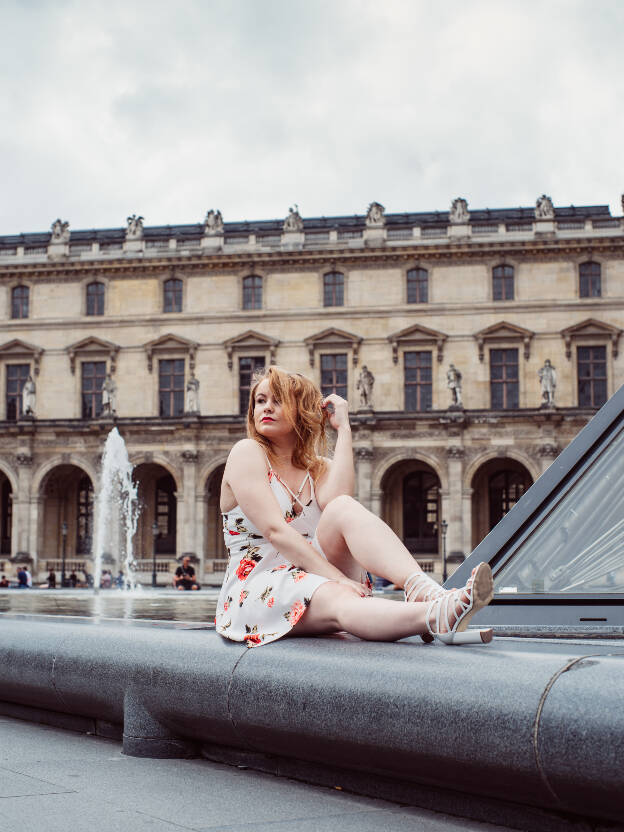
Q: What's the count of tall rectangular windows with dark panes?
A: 8